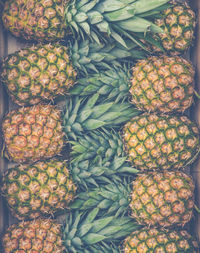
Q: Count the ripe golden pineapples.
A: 10